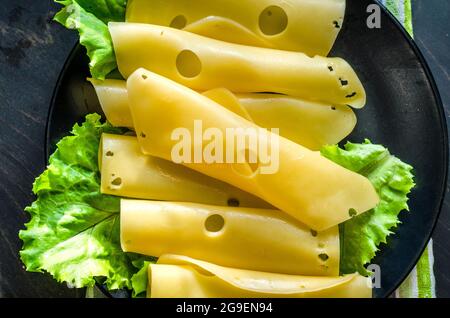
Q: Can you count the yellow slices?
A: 7